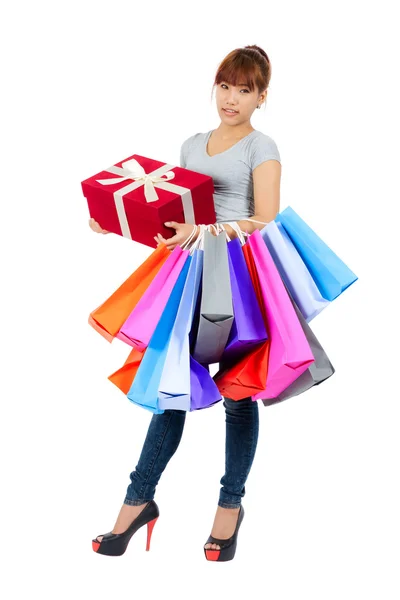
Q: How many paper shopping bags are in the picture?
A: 13